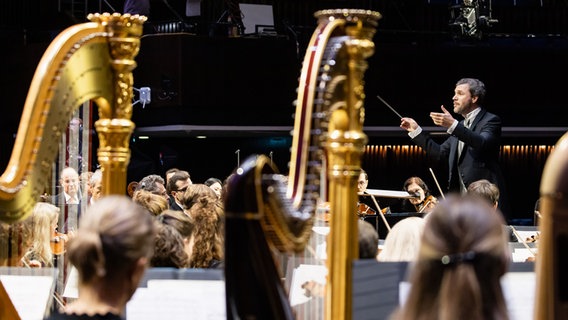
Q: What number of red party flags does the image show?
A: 0